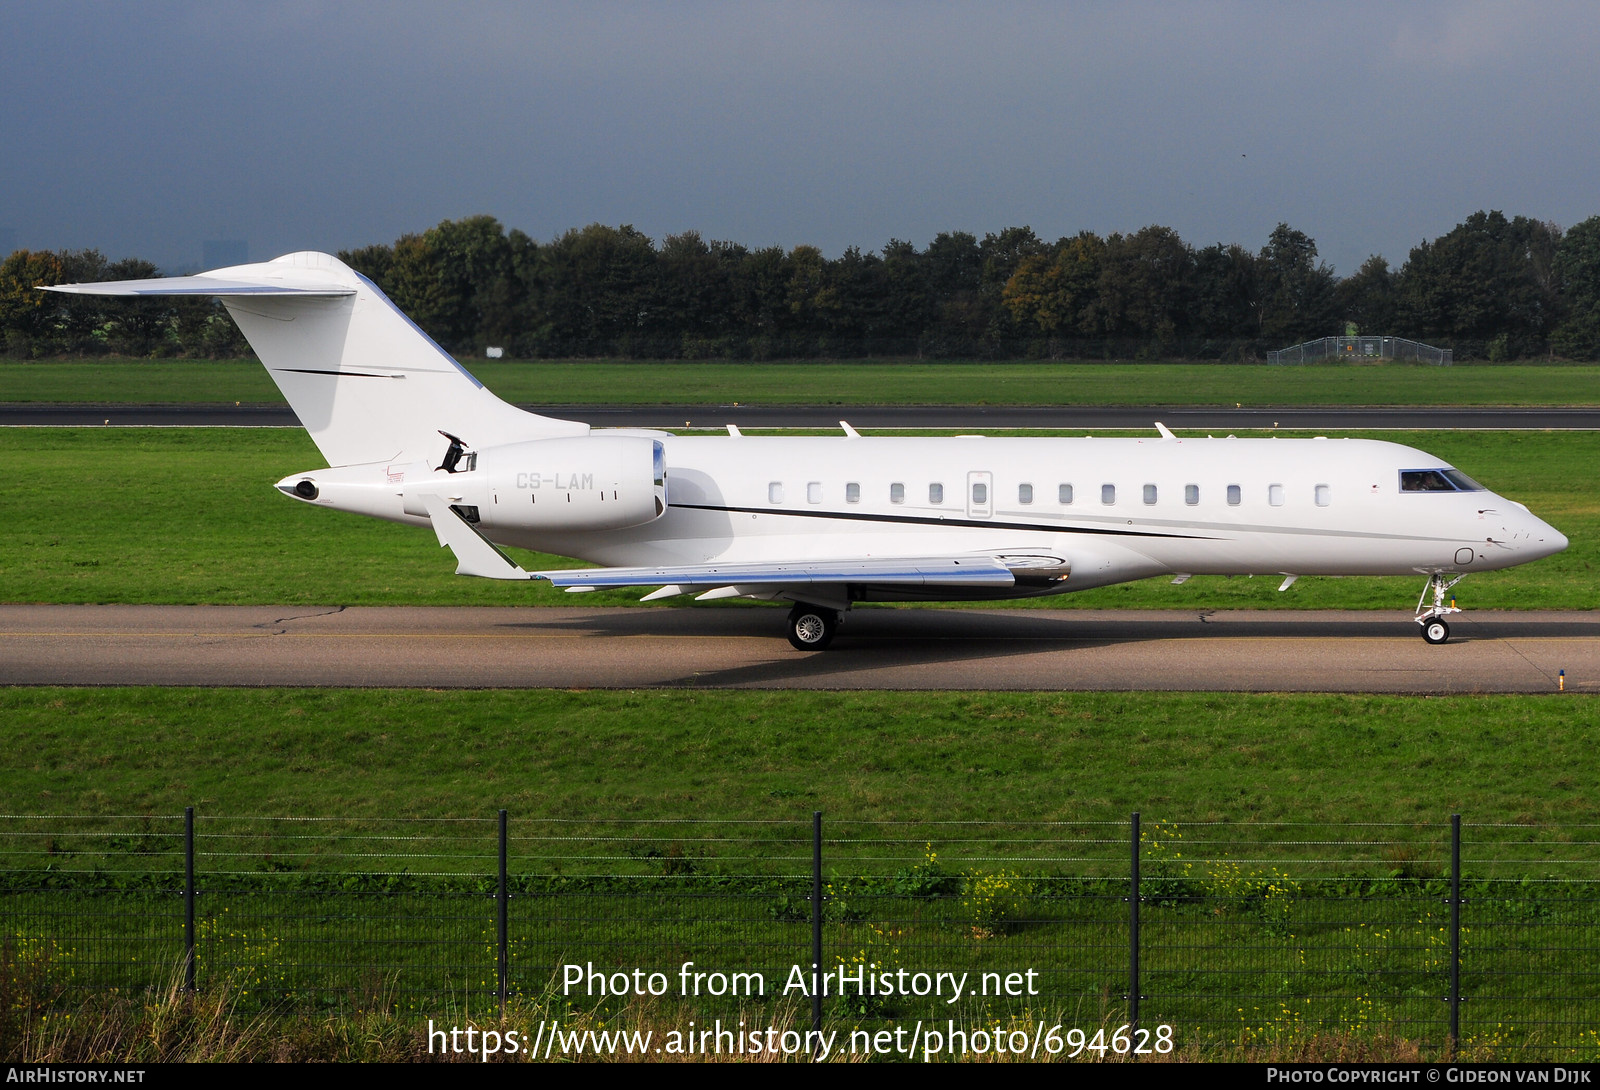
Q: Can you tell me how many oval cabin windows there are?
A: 14